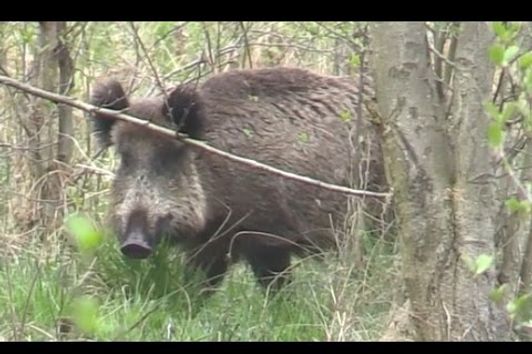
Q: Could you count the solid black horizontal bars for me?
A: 2